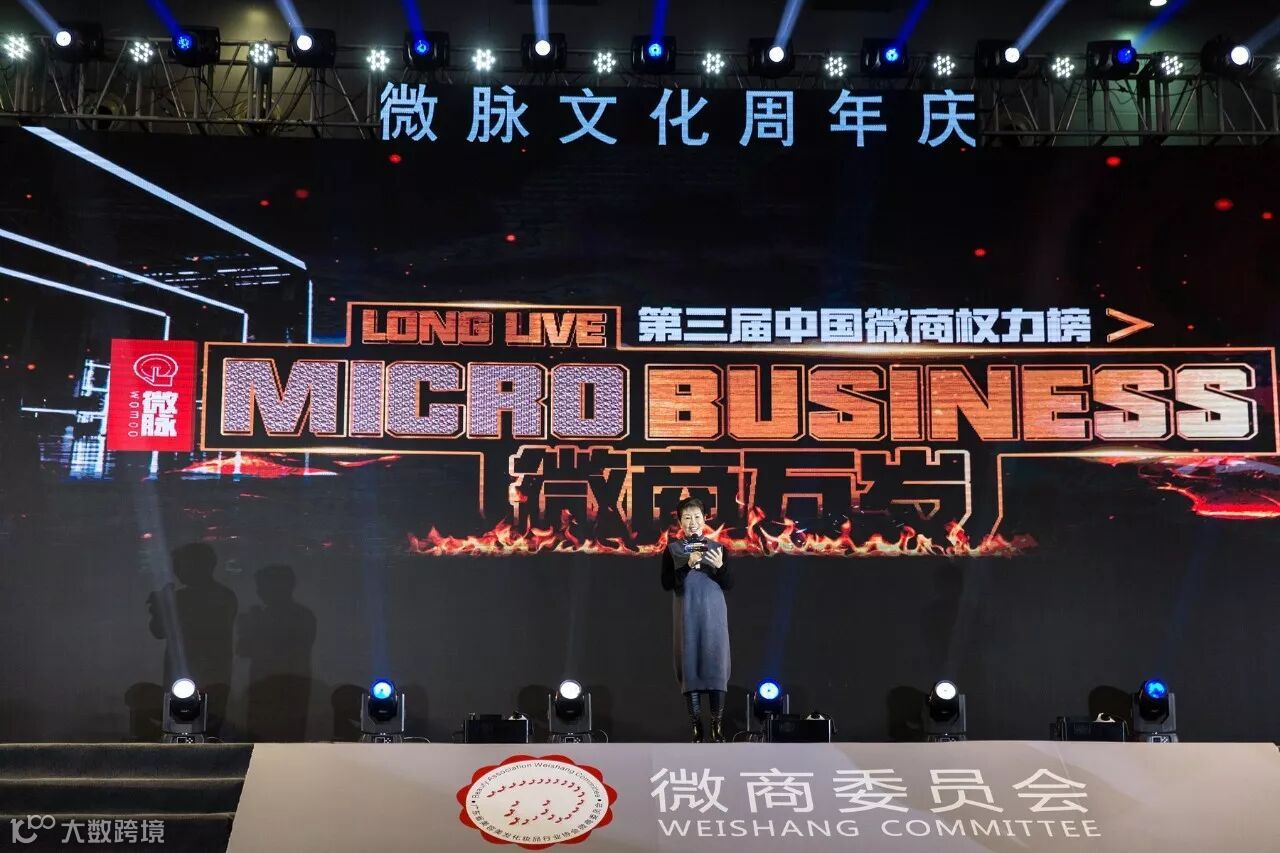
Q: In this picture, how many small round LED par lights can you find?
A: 11